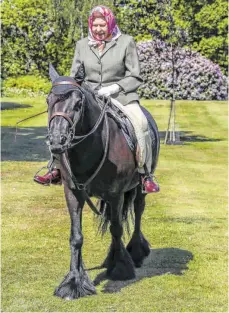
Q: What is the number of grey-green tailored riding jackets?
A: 1